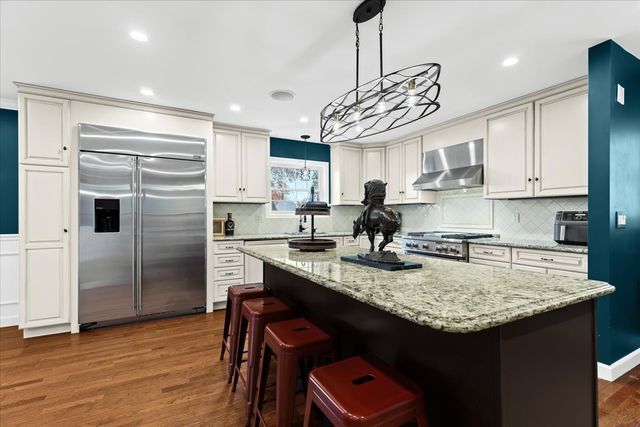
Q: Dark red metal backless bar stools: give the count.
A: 4